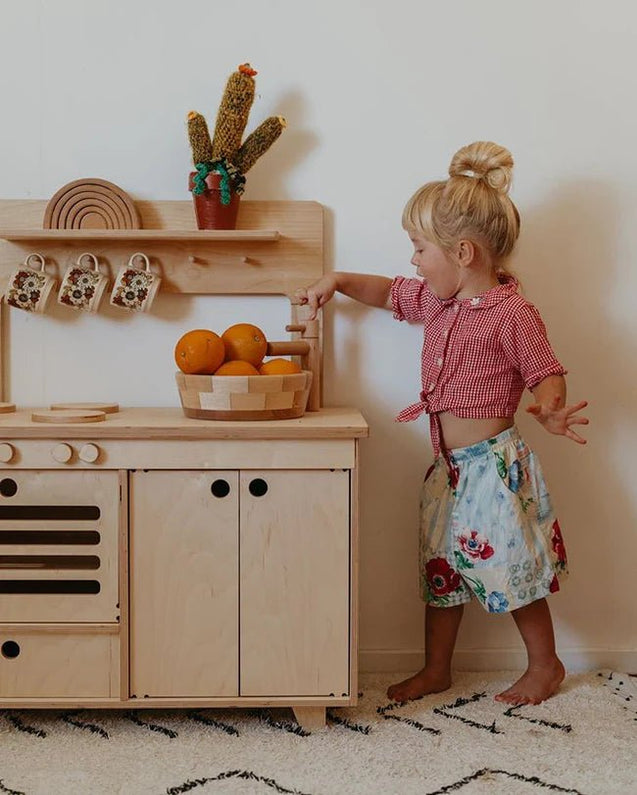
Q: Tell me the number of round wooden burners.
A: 3